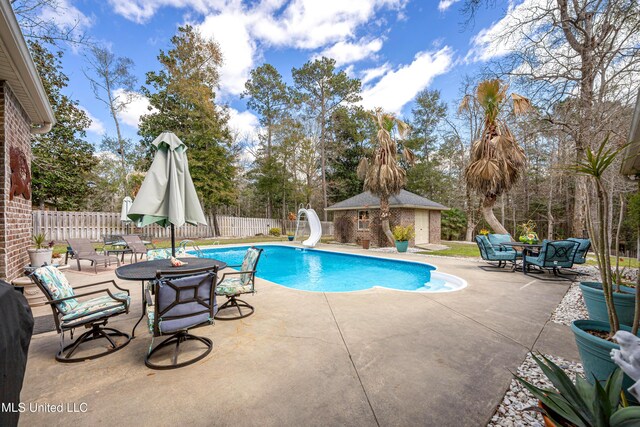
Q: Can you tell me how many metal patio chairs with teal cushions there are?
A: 4